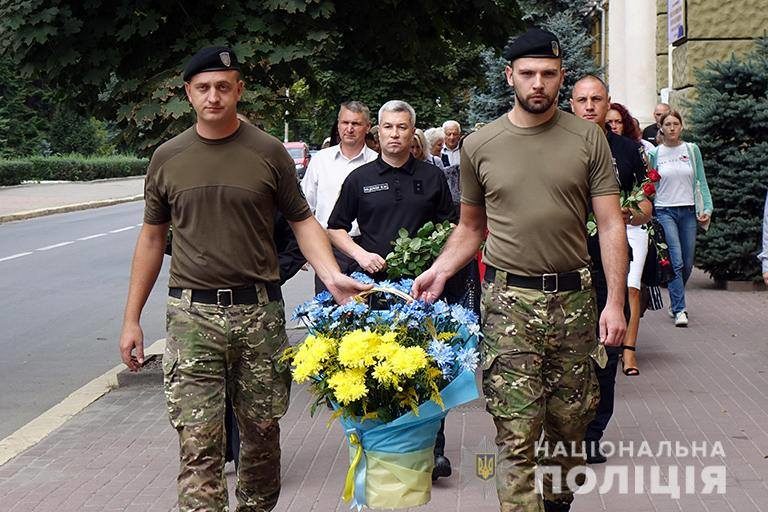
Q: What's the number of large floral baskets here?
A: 1